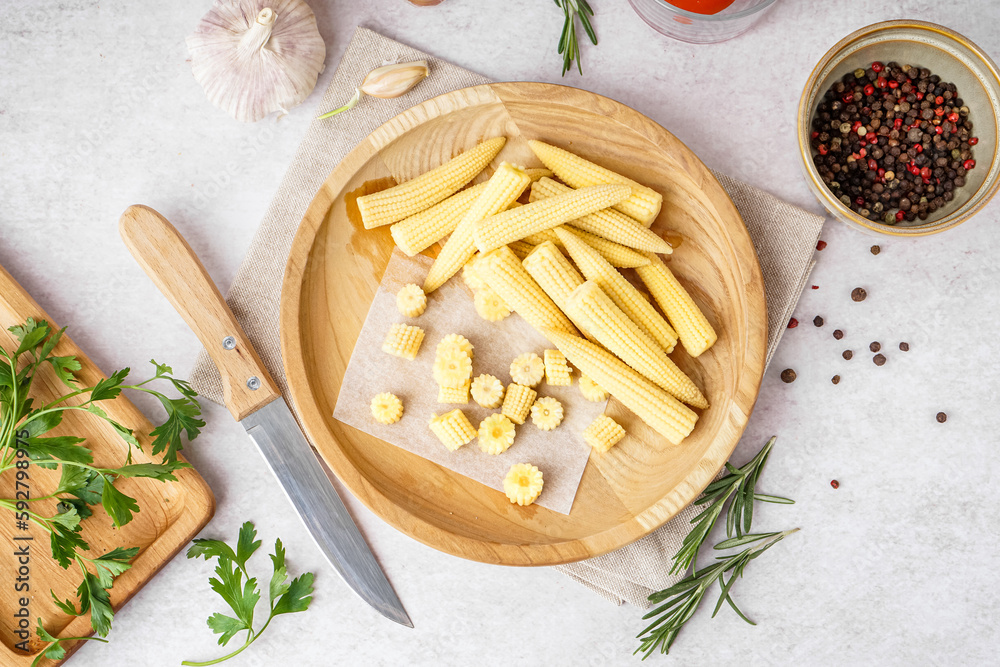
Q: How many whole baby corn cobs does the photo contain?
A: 13